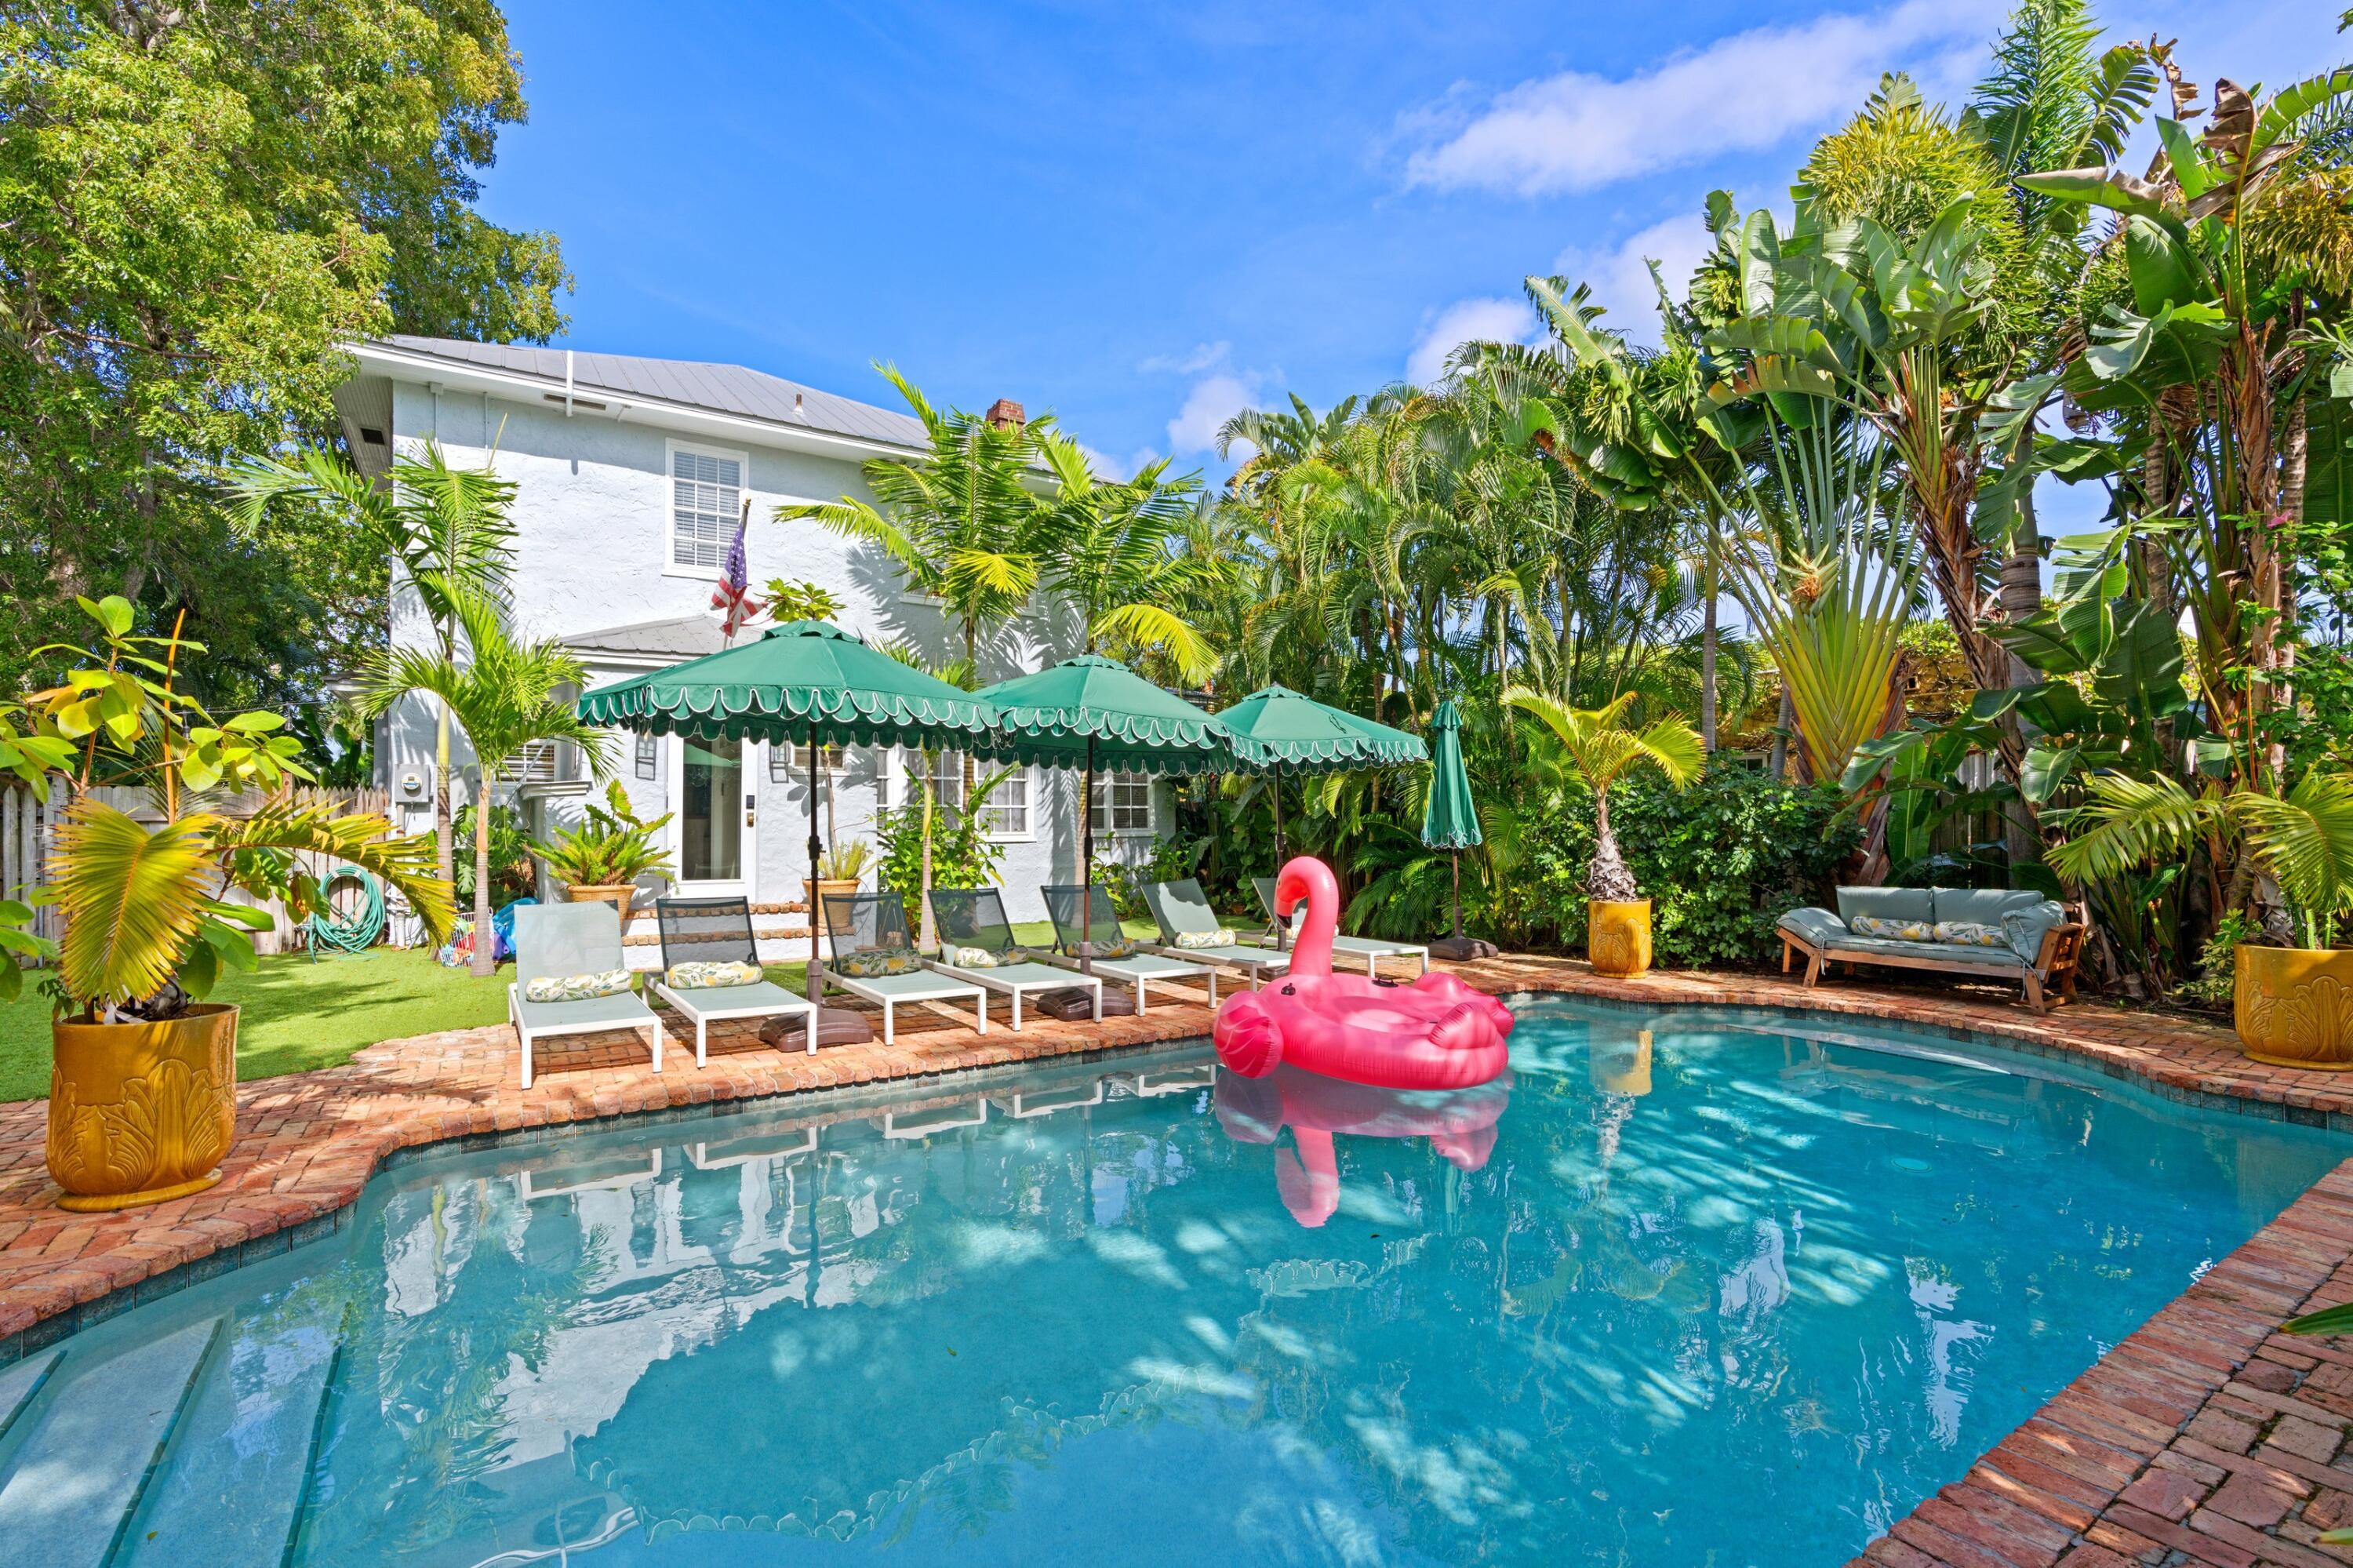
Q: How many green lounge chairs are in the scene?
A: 7